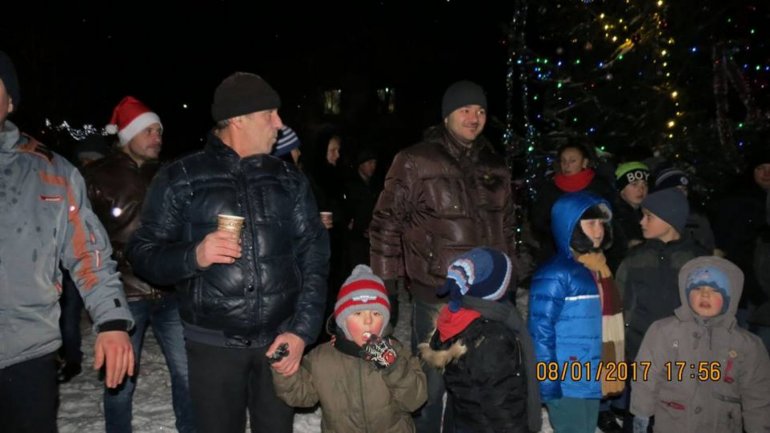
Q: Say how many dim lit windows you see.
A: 2